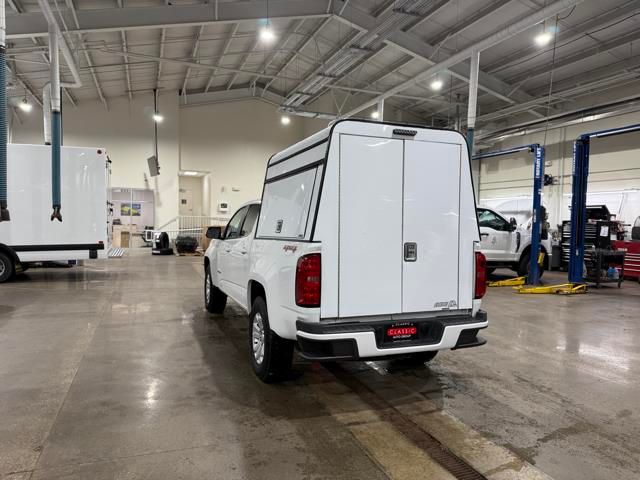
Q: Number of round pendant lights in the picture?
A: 7